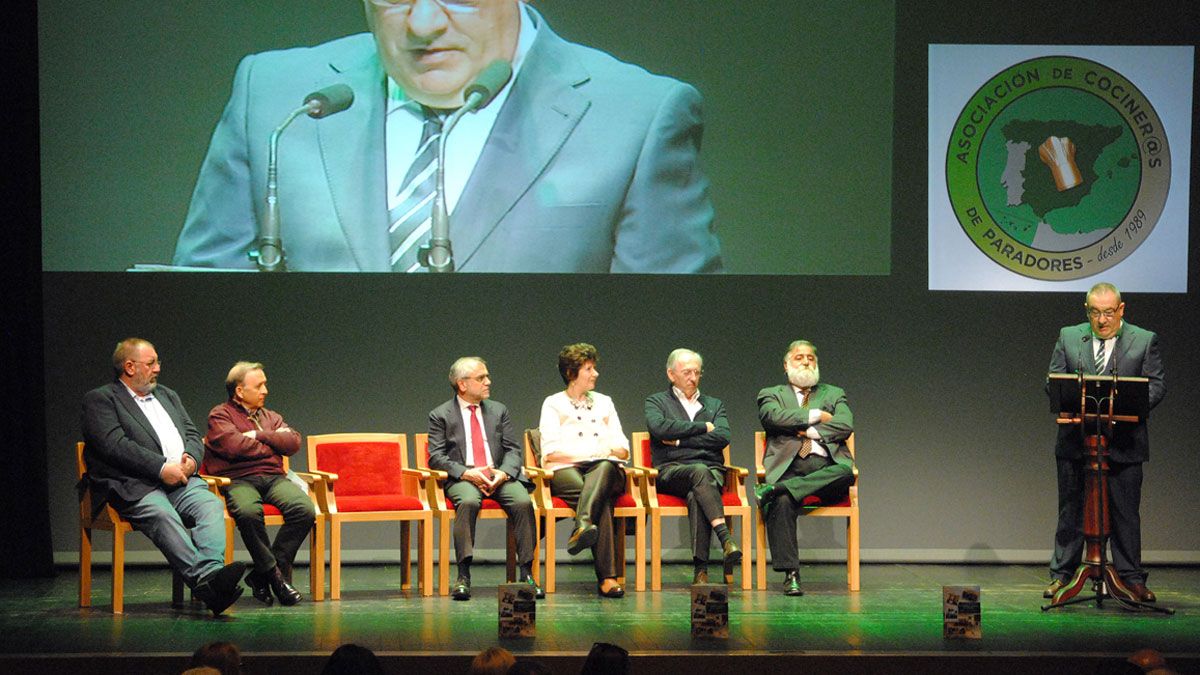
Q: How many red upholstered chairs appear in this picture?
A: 7